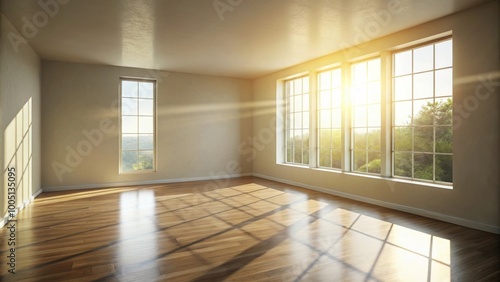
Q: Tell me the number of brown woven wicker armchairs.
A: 0